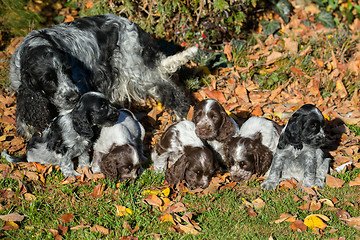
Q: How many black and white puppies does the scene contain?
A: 2